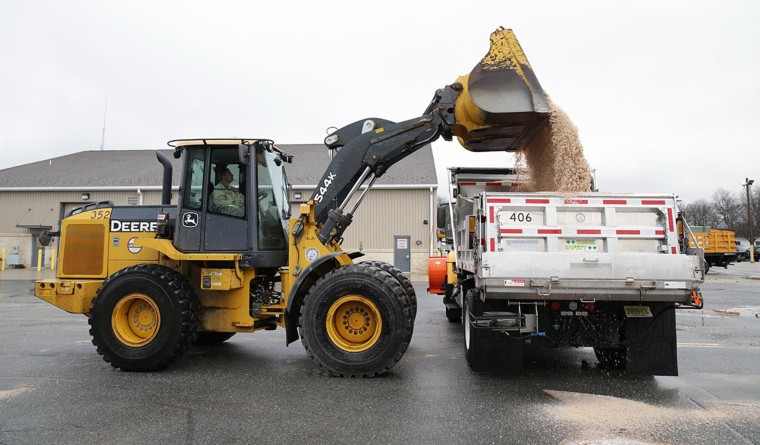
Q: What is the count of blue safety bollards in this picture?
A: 0